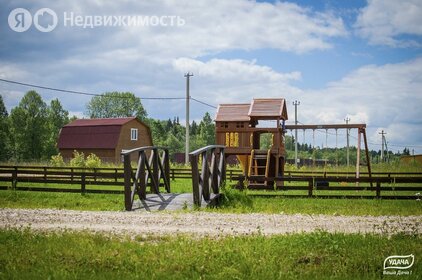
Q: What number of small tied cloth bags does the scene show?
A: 0